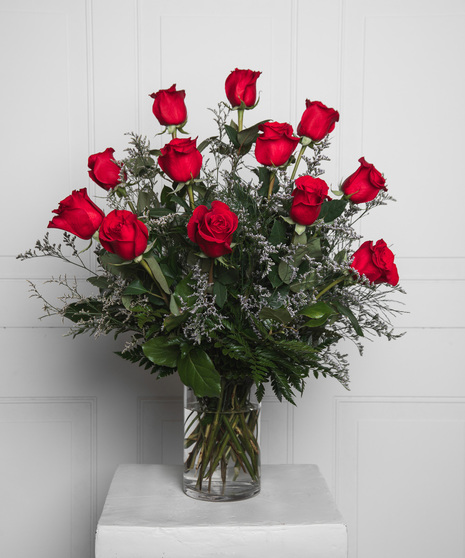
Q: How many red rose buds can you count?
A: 12